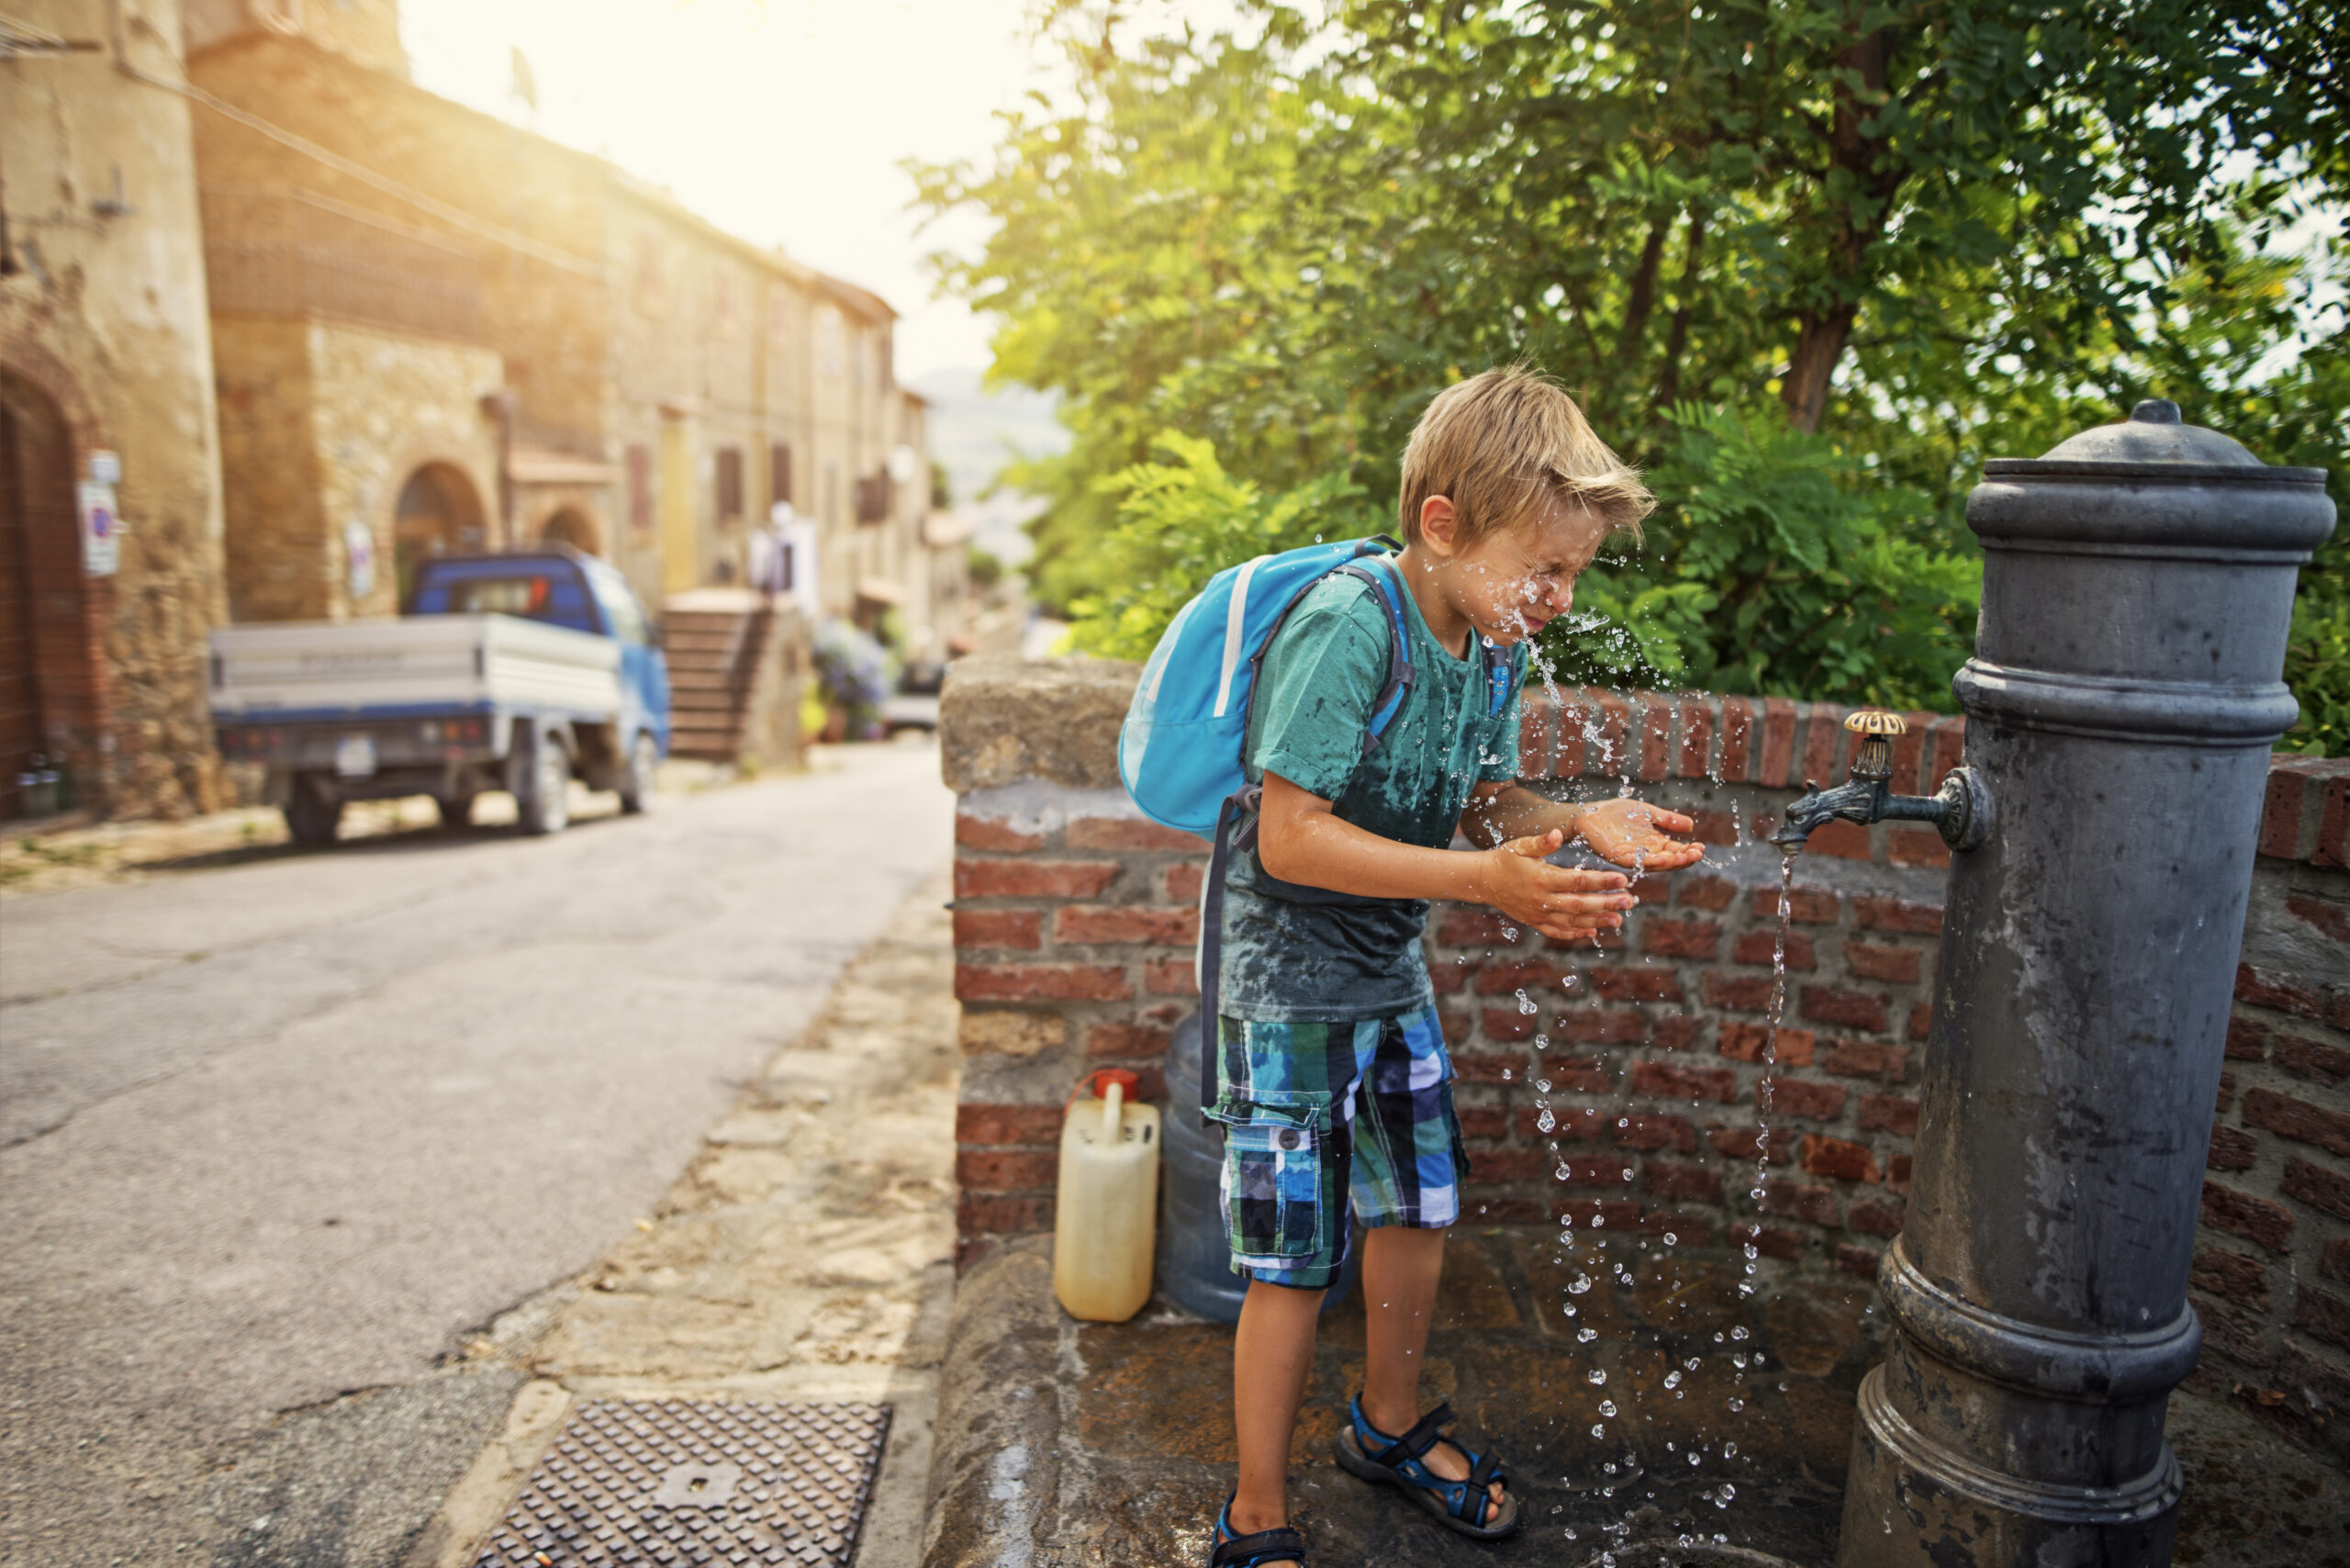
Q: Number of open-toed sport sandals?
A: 2